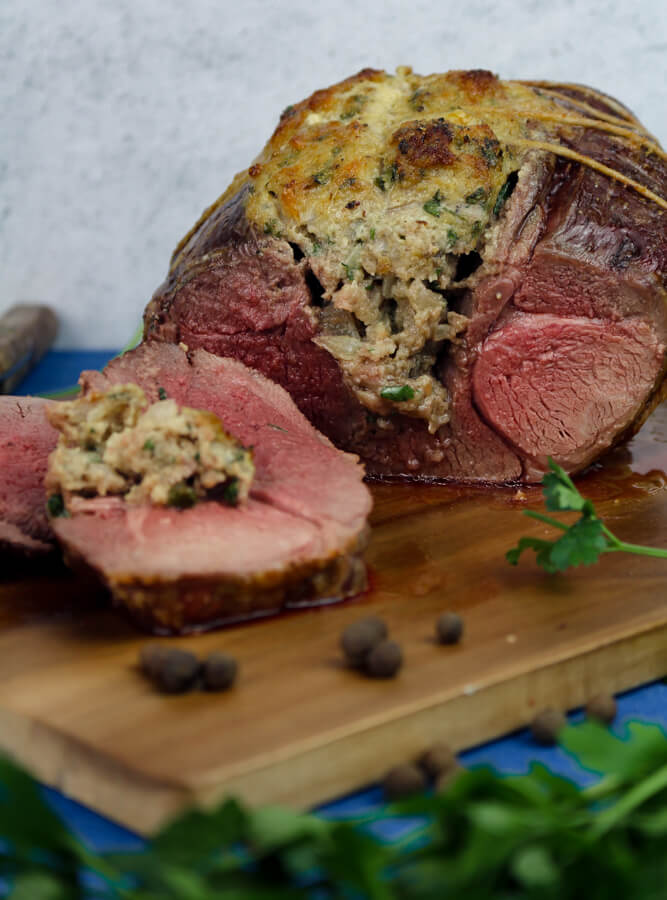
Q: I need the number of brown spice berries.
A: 12